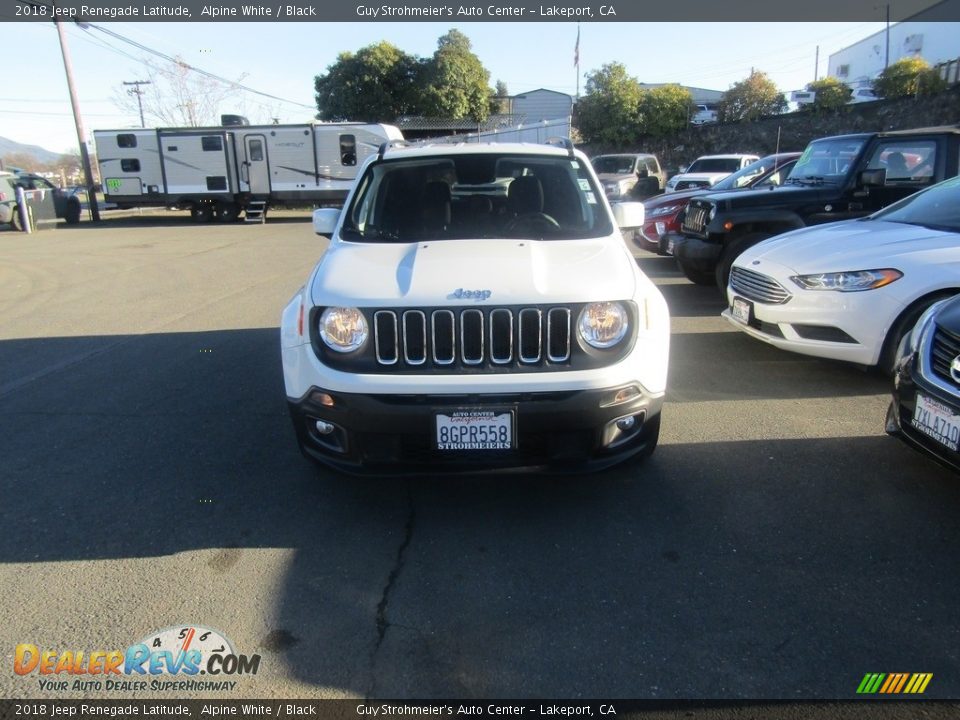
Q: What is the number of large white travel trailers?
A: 1